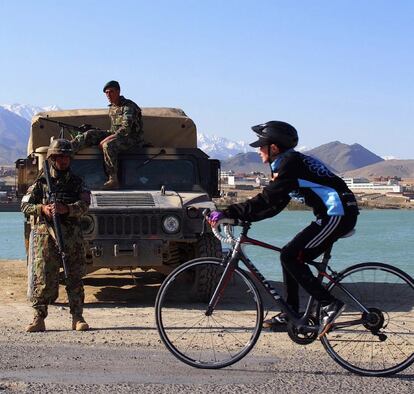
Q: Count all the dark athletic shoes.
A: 2